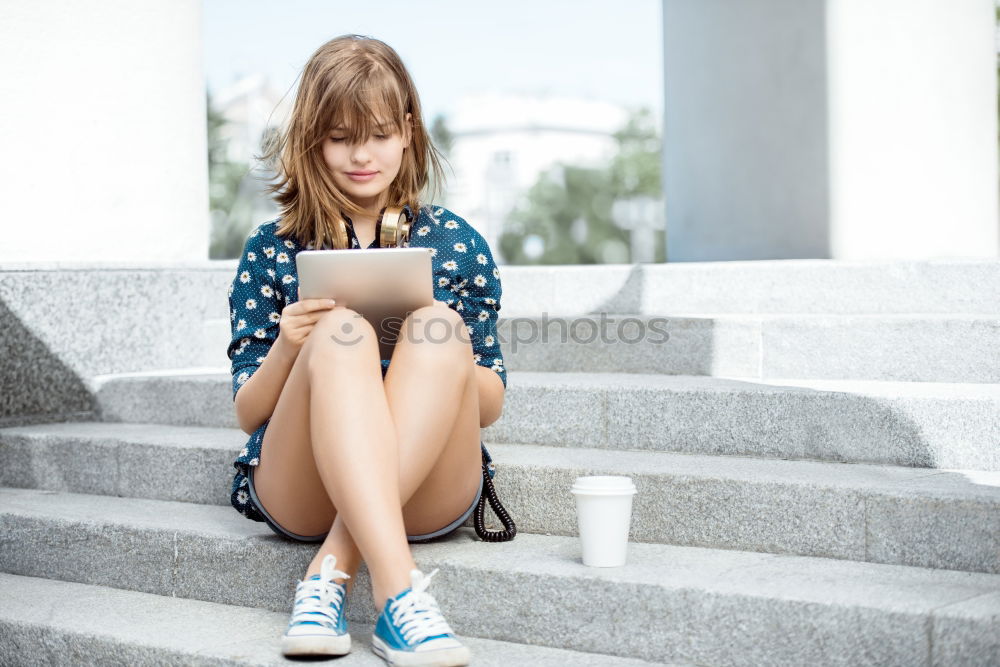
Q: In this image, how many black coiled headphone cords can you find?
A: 1